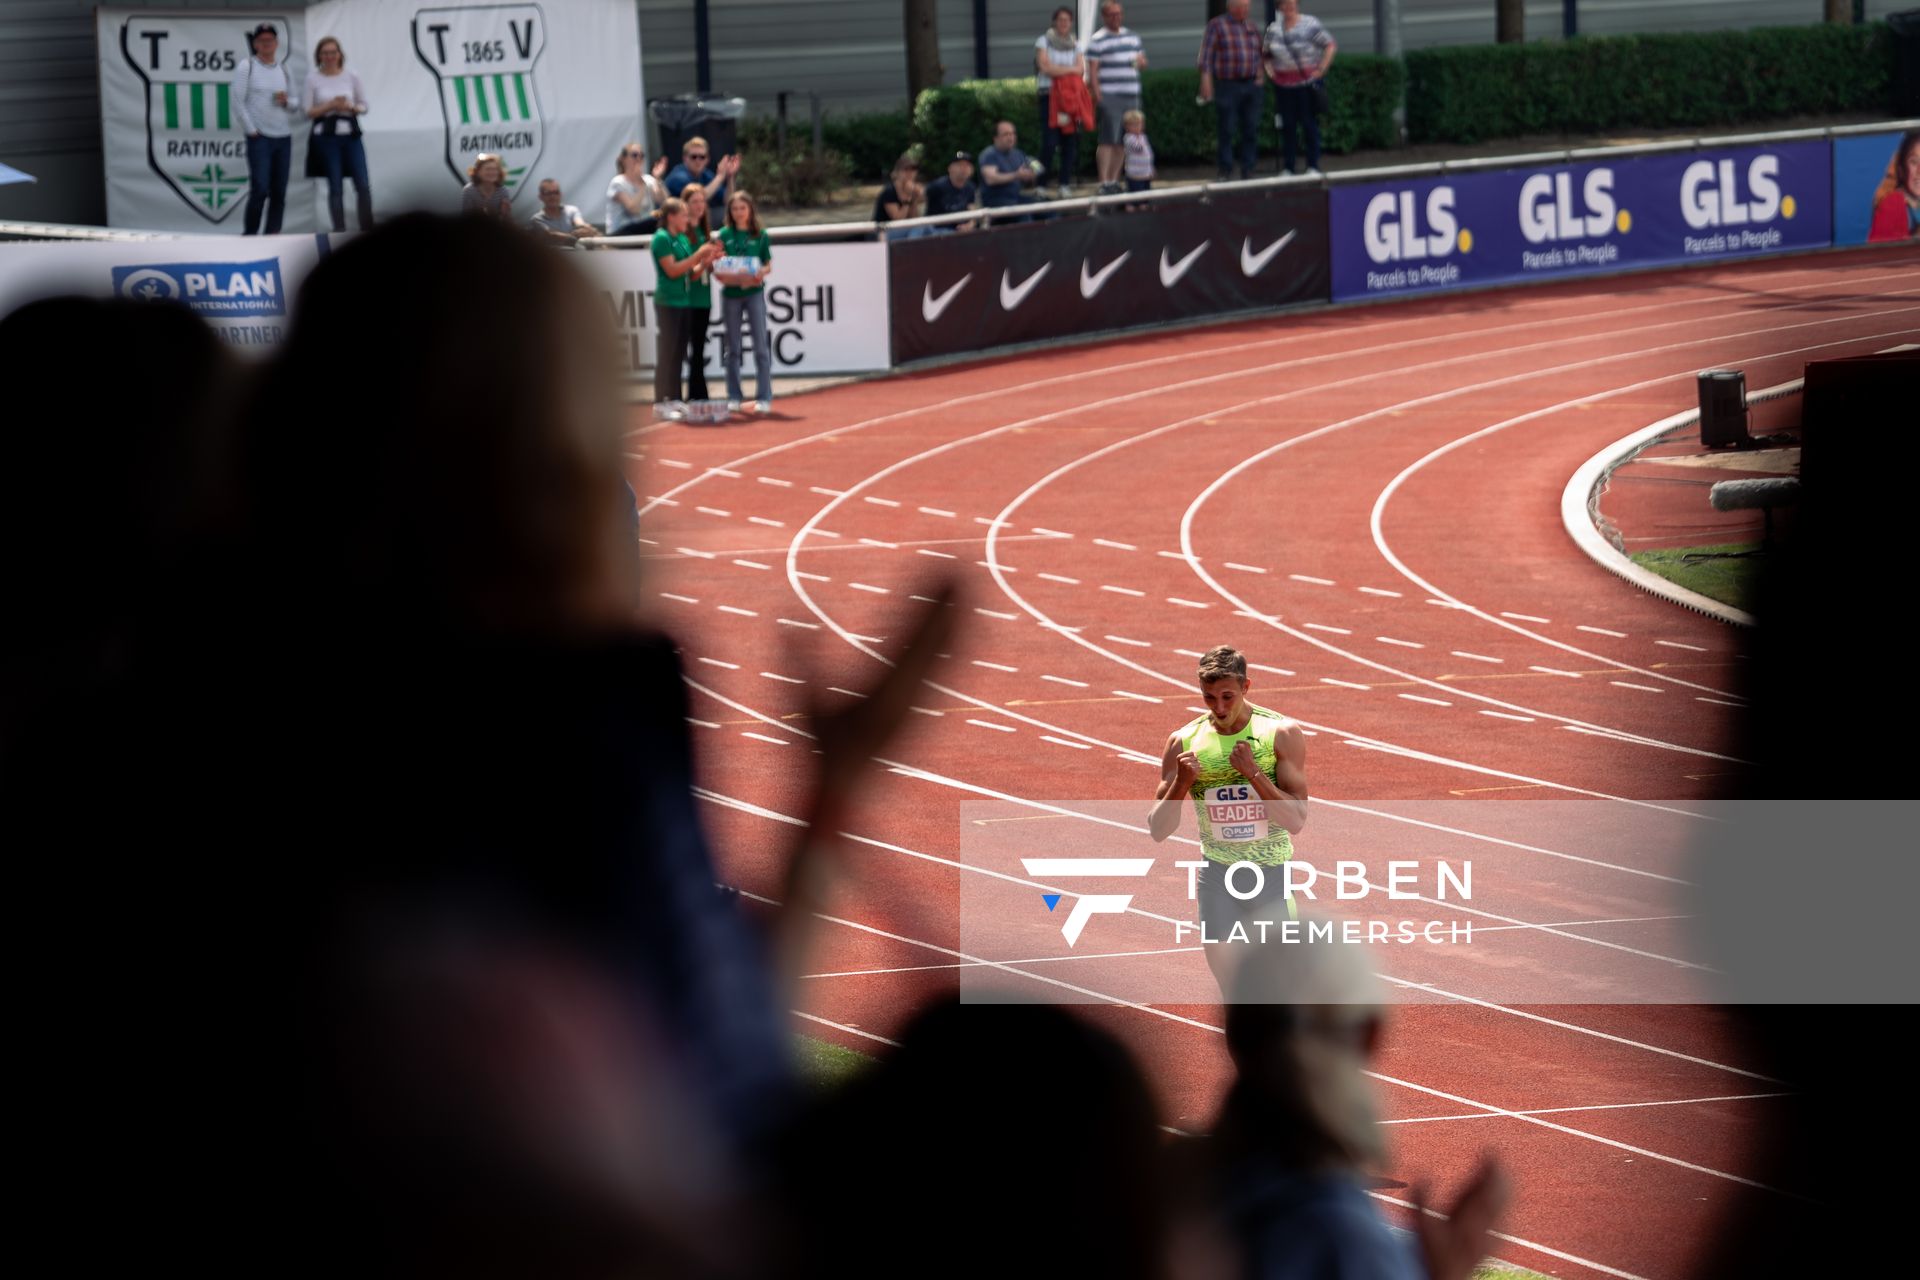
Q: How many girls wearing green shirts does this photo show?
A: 3